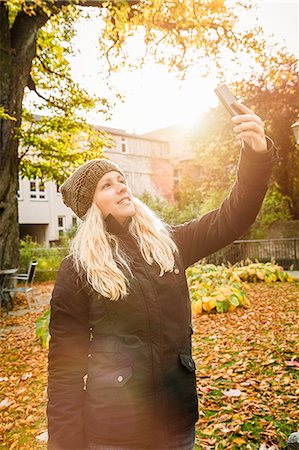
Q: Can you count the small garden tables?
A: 1